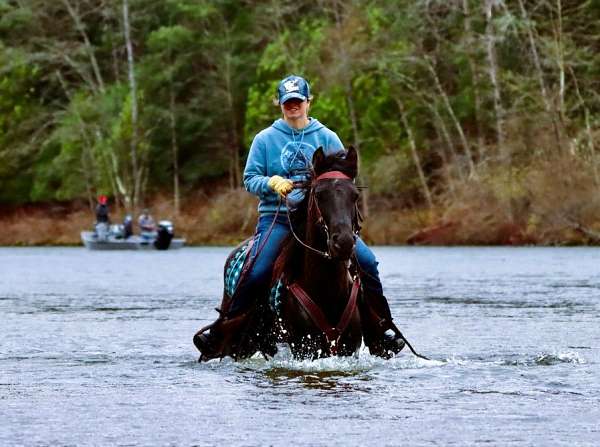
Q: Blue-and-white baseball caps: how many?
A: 1